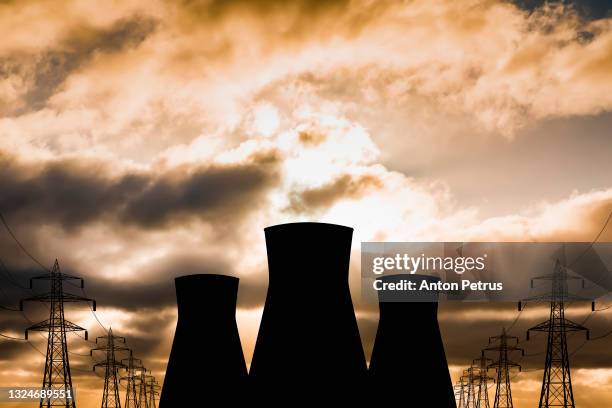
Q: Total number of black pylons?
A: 10